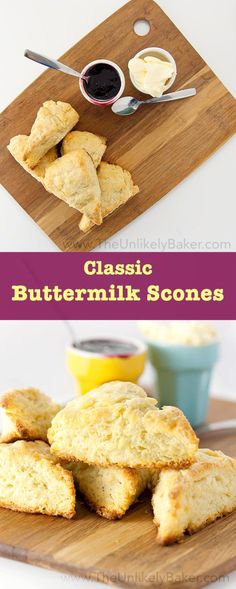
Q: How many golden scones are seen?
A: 10